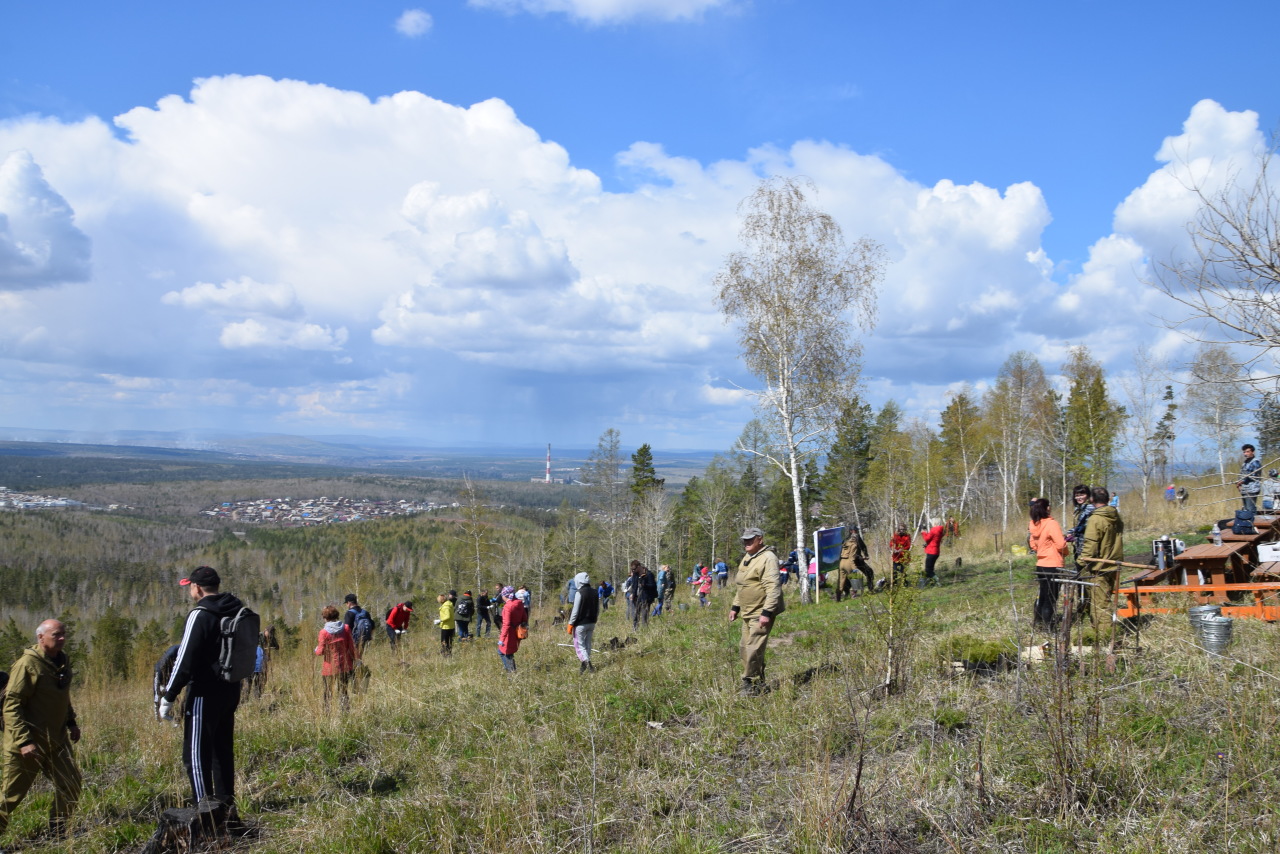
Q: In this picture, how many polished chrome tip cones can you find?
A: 0